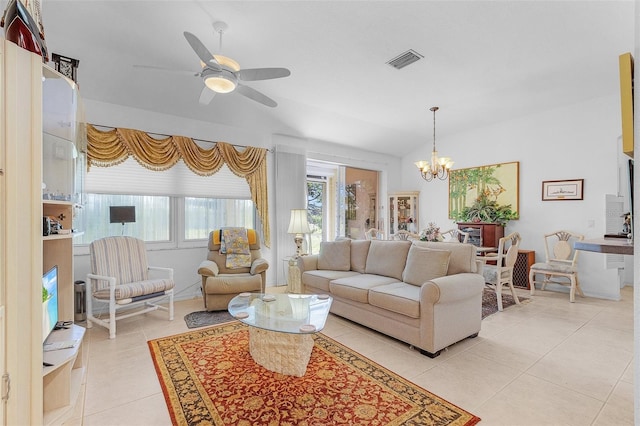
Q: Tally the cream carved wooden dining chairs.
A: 5